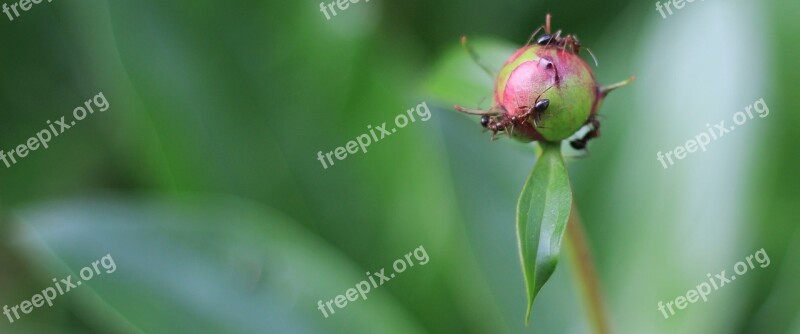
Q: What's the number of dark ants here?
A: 4